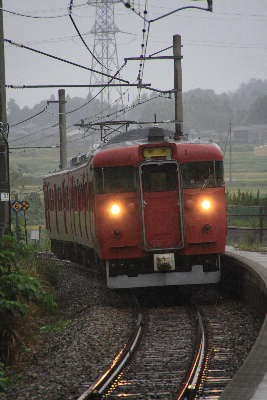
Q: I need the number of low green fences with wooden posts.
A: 1